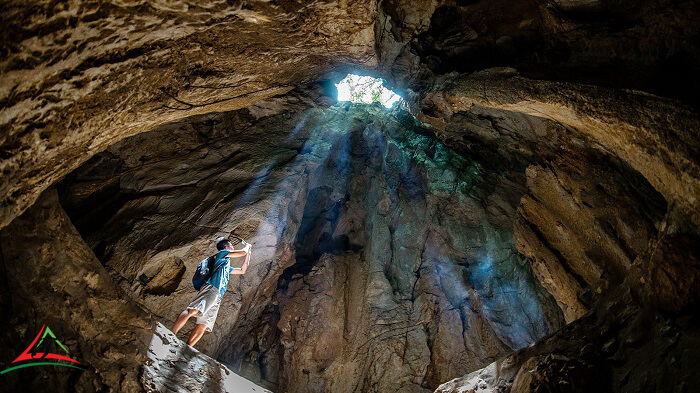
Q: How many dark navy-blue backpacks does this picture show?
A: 1